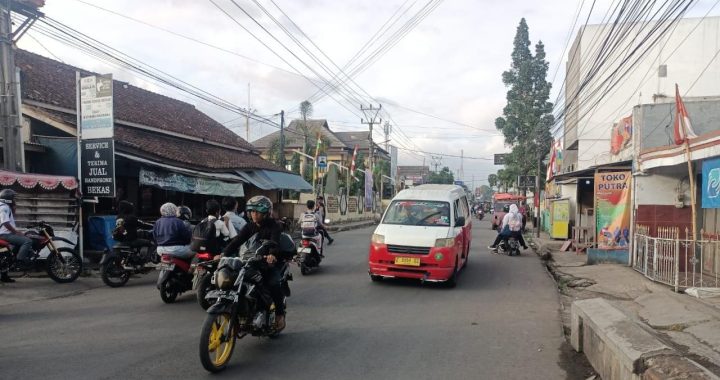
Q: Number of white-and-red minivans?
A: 1